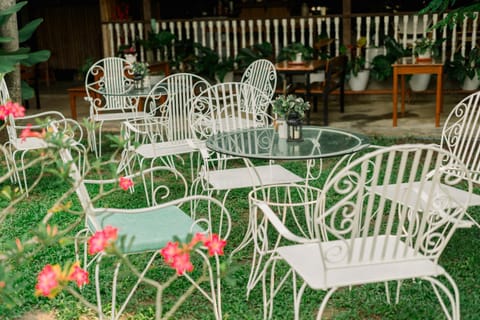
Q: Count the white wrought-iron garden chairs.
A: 8